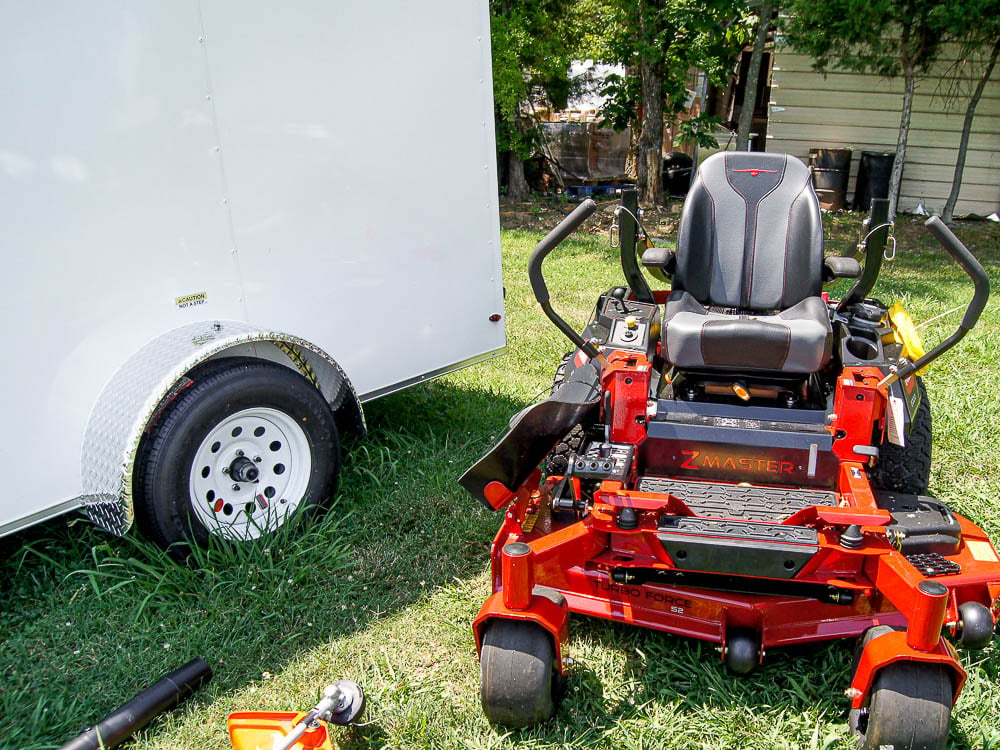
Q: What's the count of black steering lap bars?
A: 2